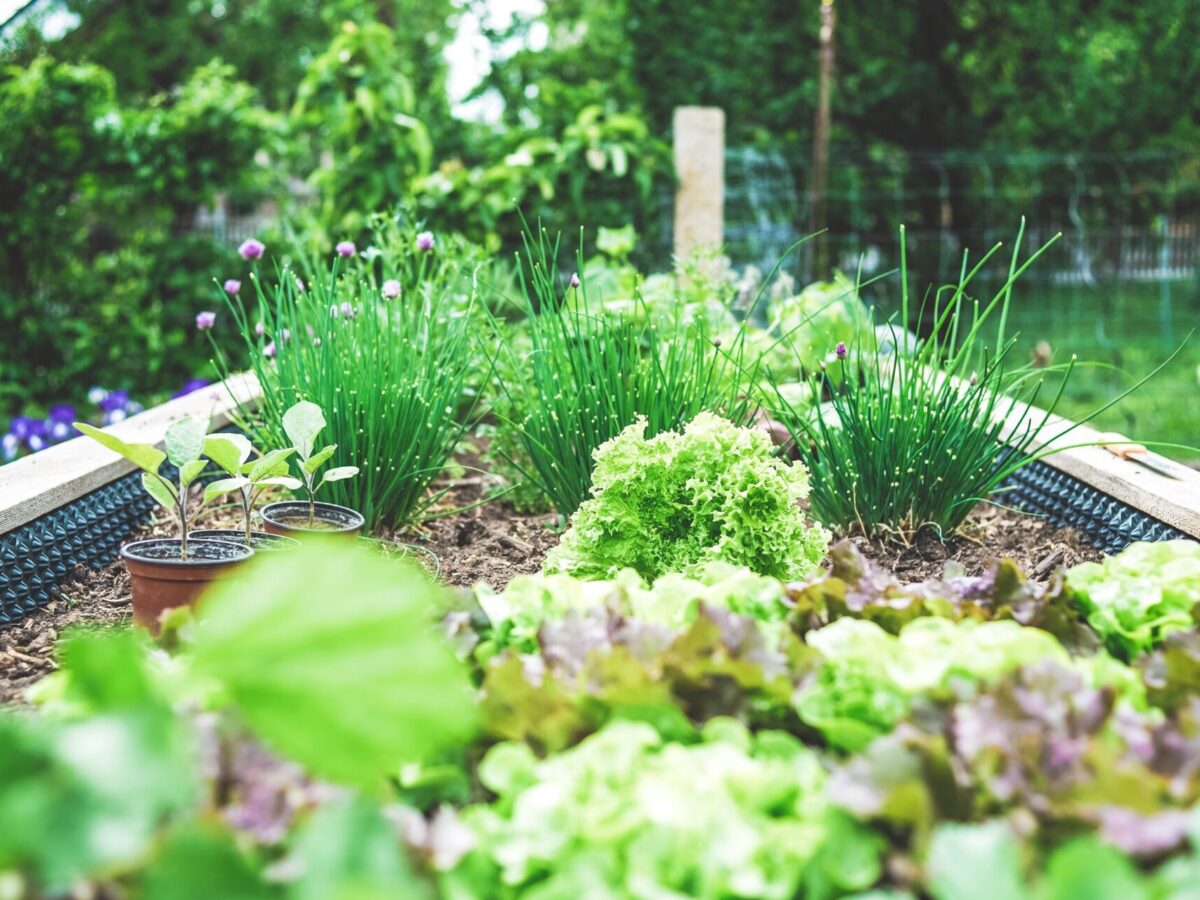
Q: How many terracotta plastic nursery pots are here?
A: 3